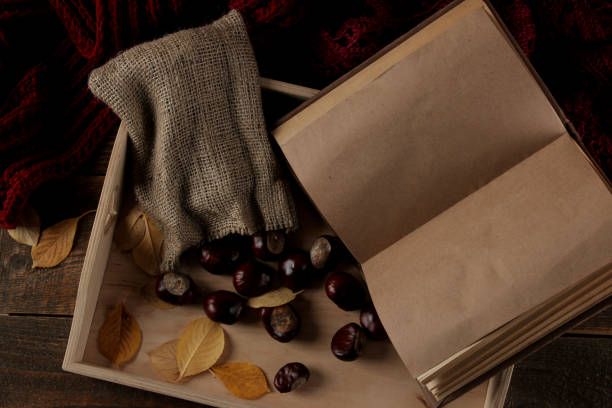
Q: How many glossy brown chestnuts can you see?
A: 12